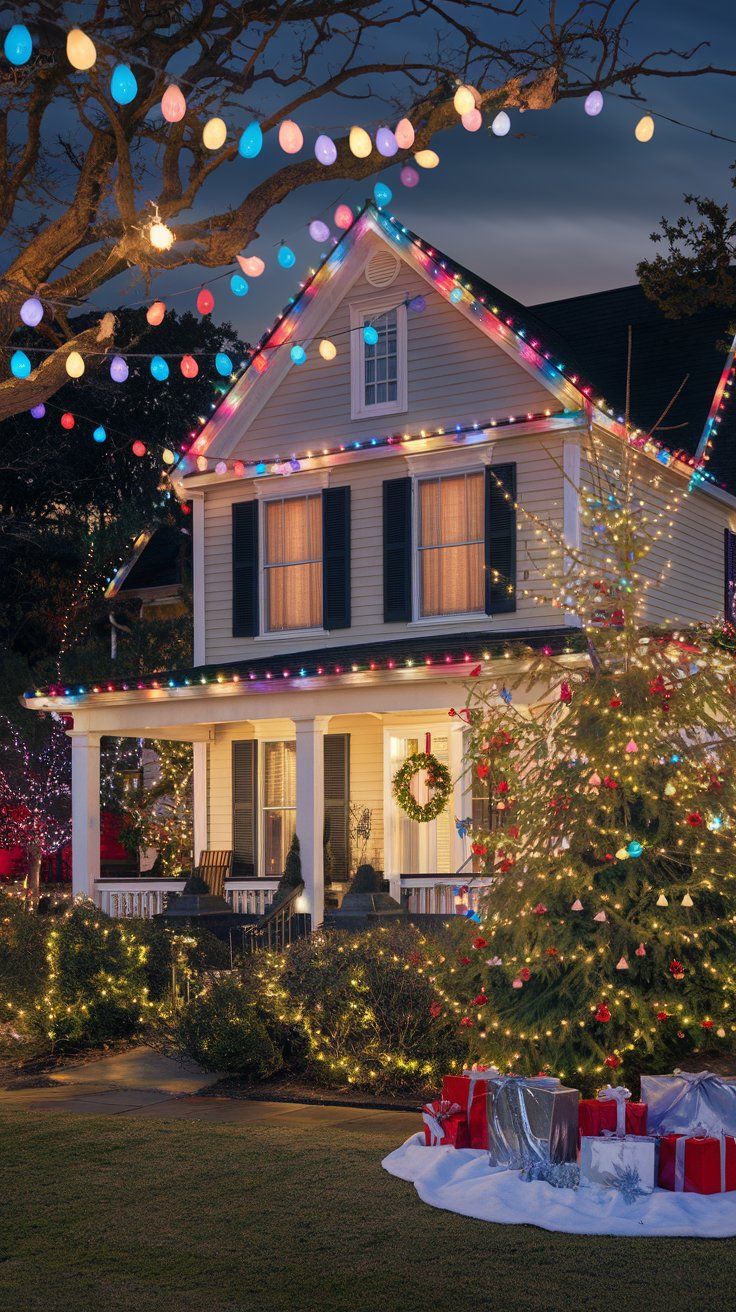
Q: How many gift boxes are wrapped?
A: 7